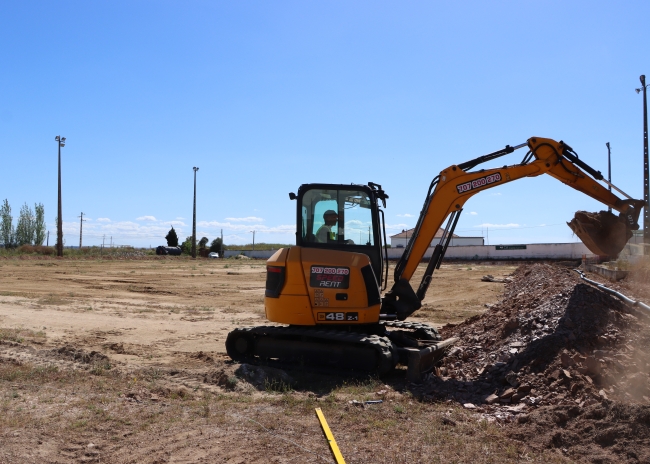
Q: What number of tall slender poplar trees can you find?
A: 3